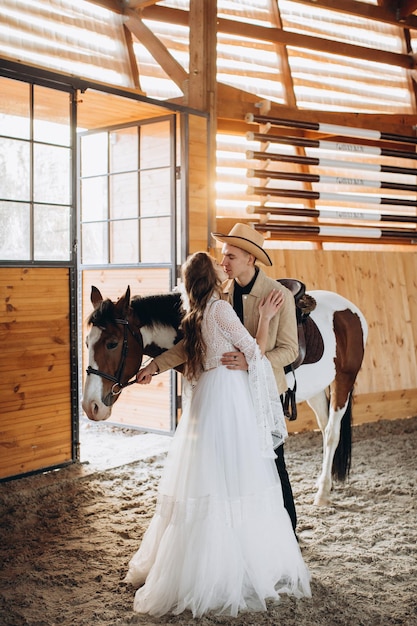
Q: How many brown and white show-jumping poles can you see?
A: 7